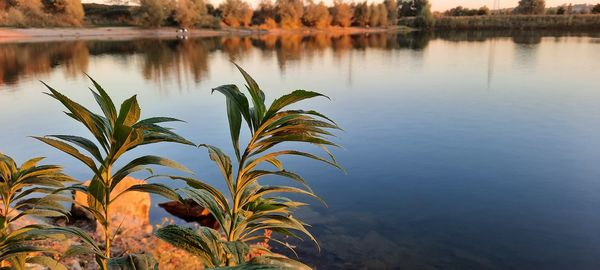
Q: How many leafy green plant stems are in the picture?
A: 3